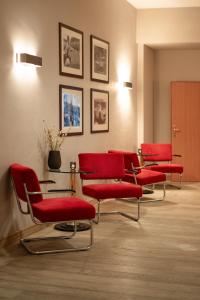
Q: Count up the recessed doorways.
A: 1